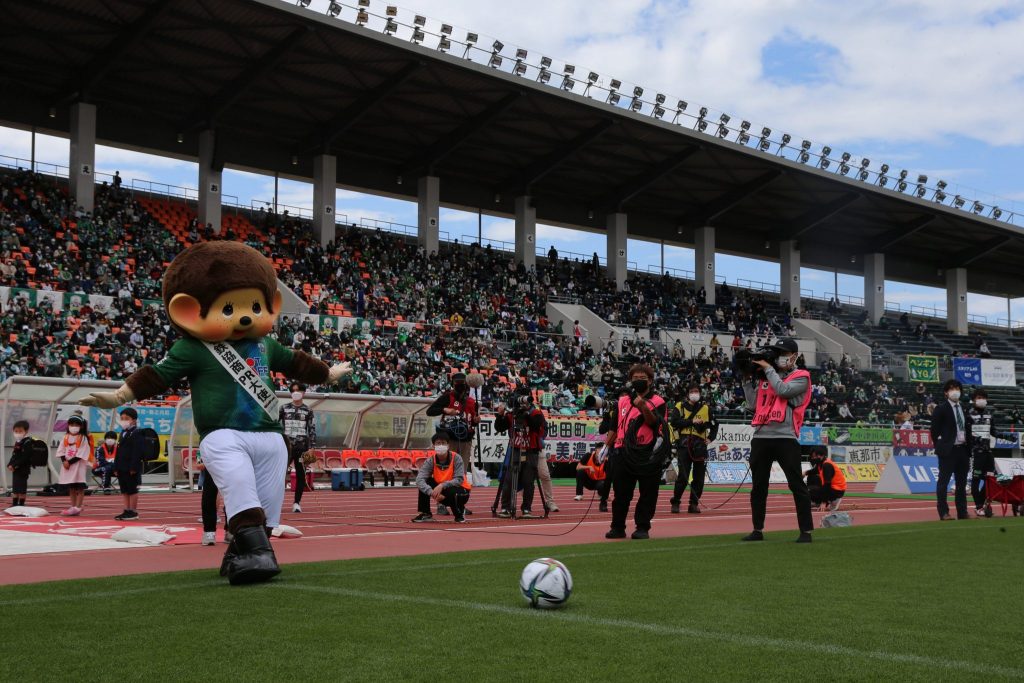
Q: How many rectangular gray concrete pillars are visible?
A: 10